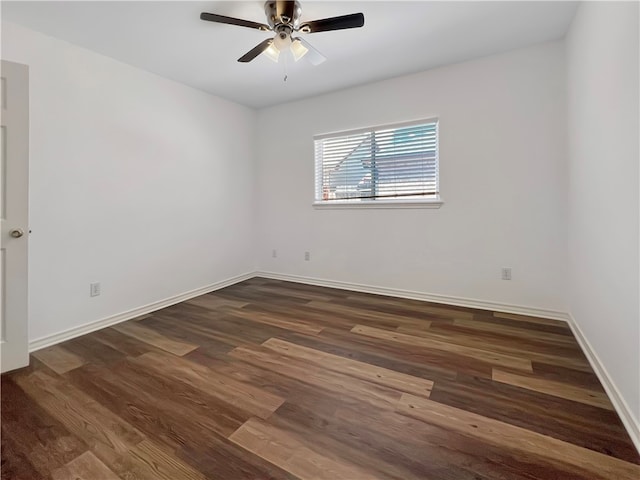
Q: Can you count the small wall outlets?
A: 4